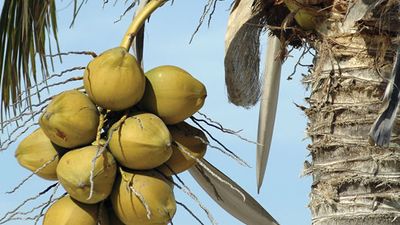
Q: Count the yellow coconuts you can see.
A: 9